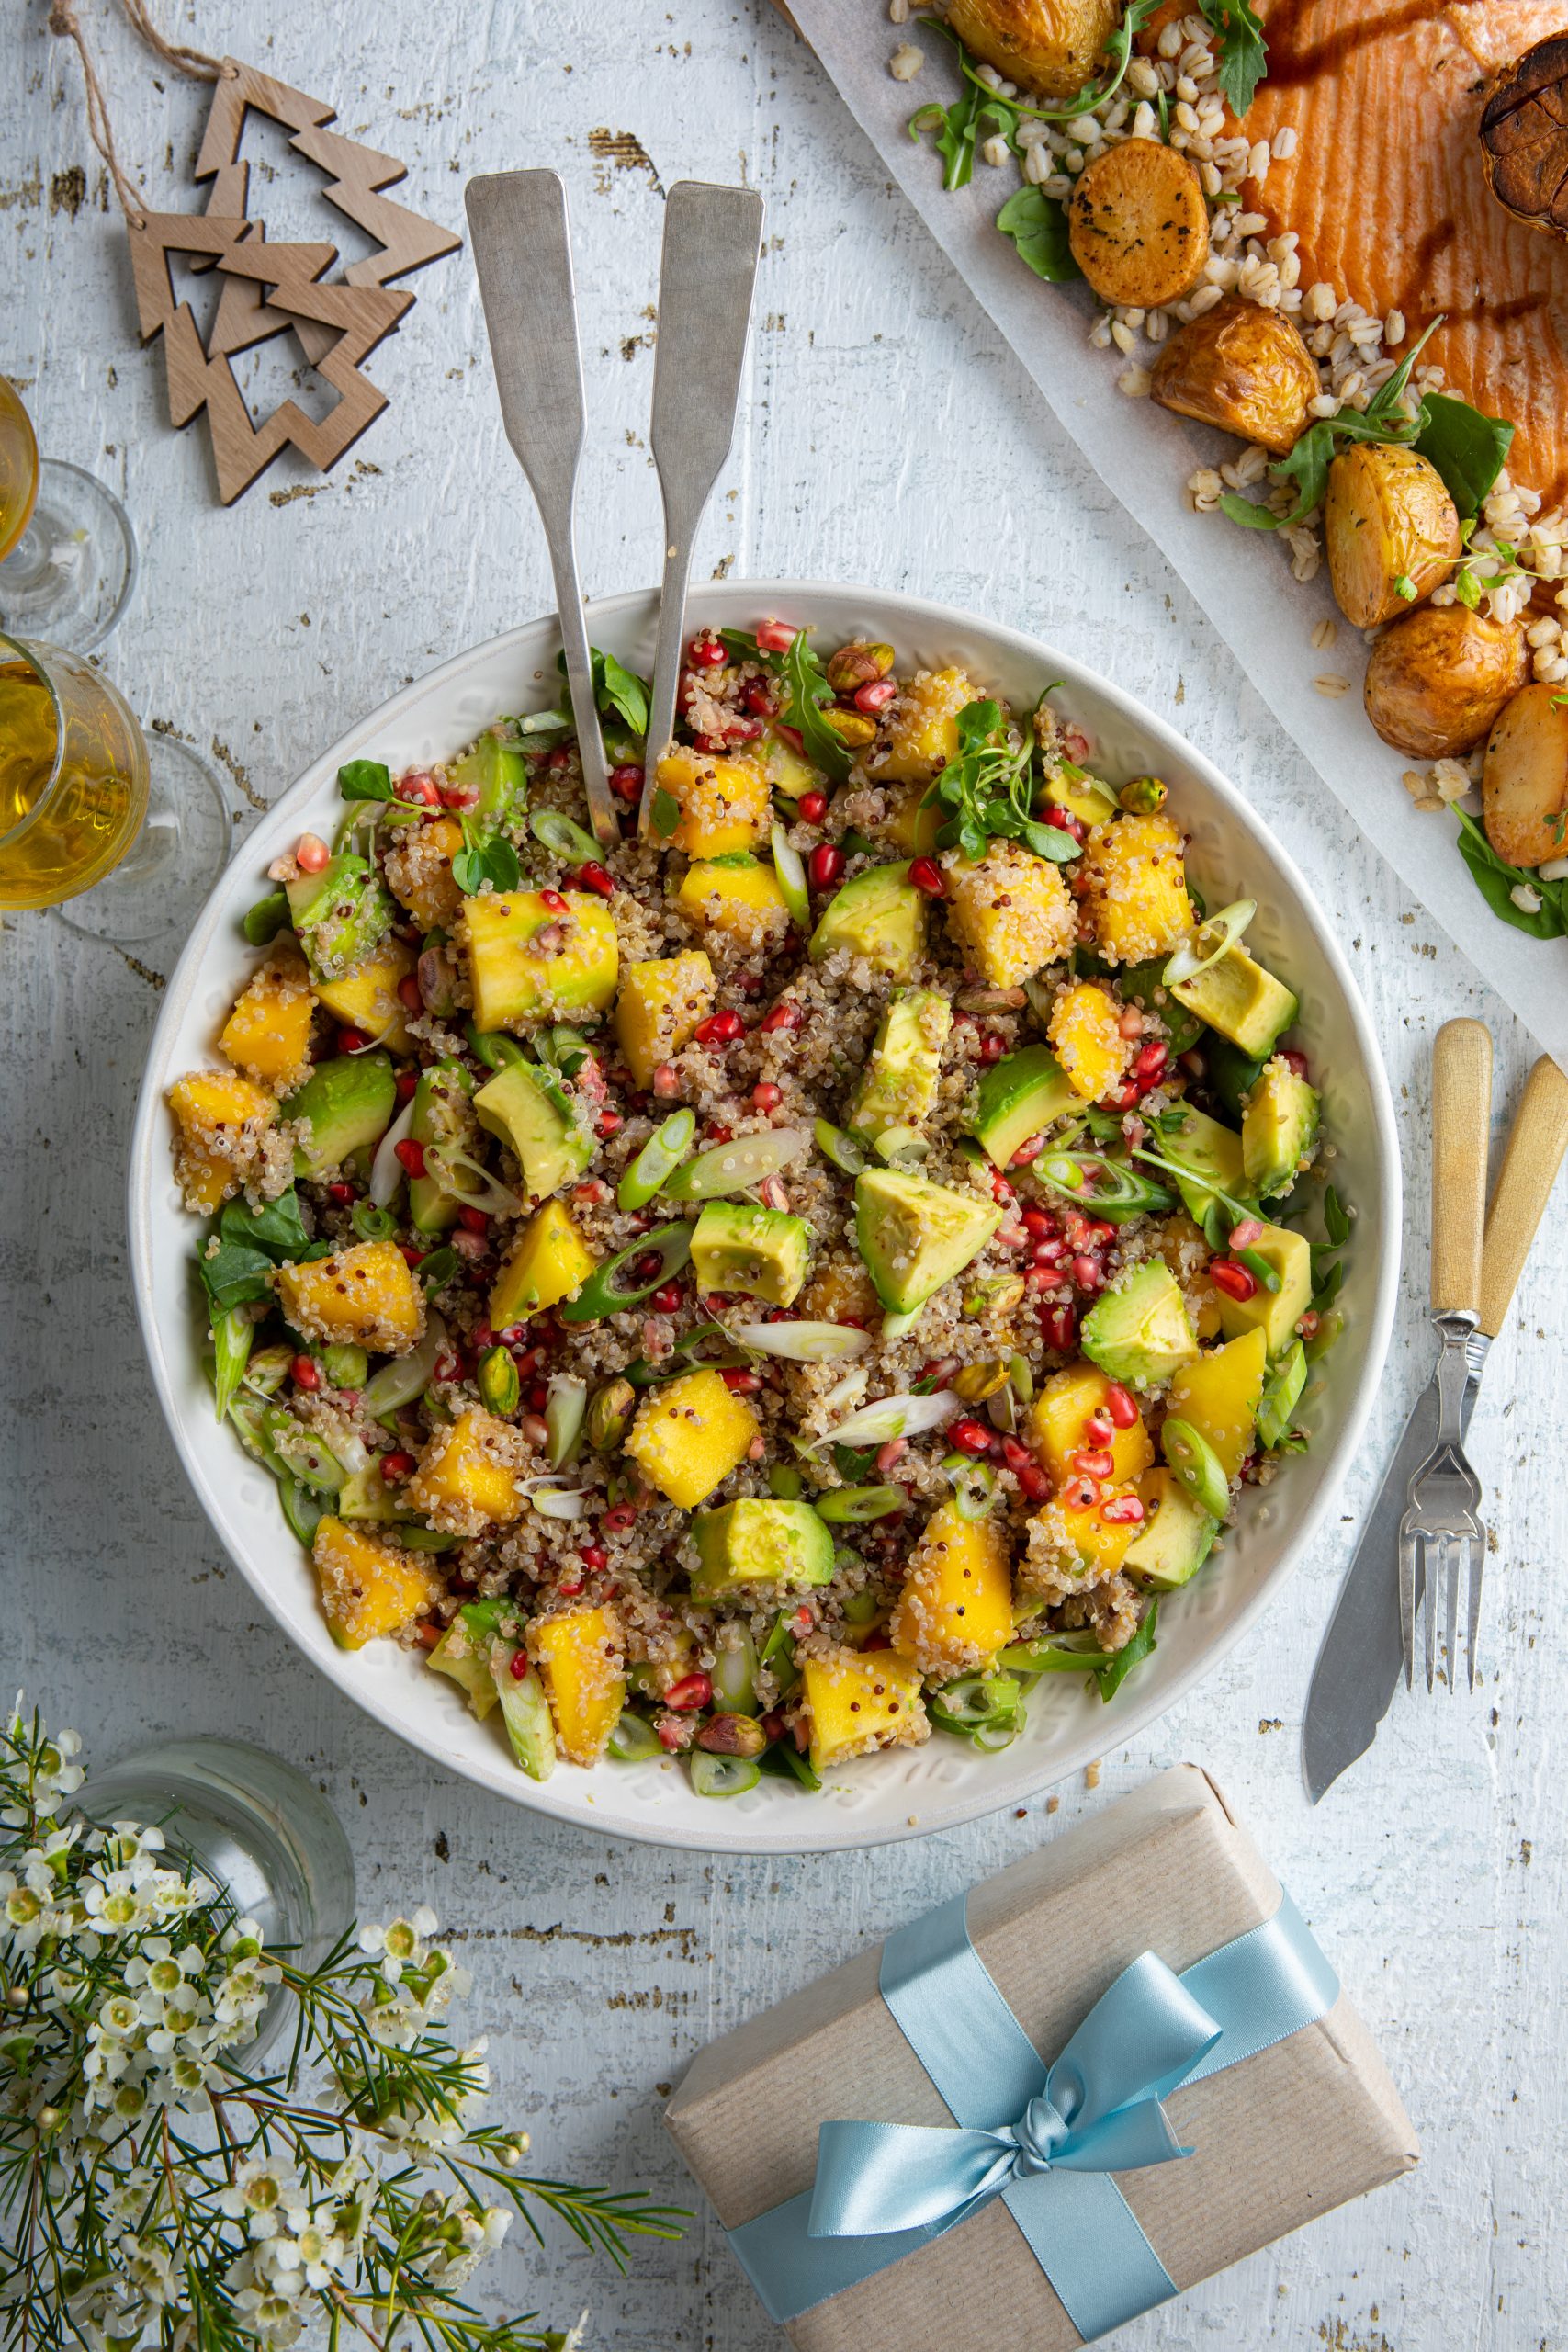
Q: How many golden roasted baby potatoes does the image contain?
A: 6